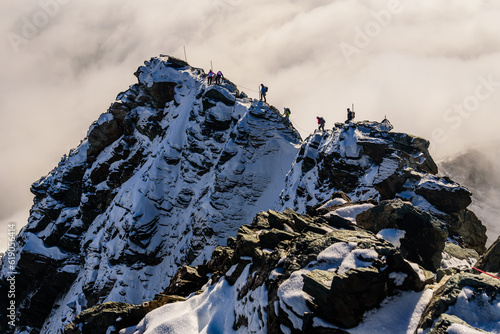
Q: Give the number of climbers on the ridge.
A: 6